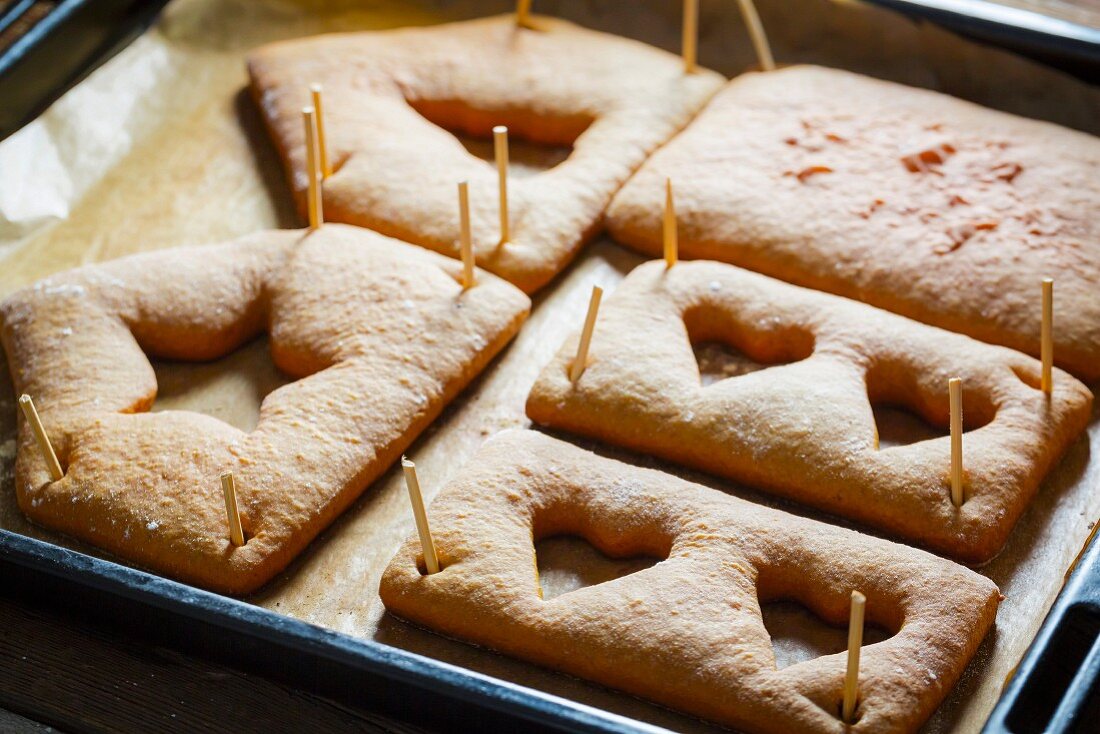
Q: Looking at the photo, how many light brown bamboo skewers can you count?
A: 15